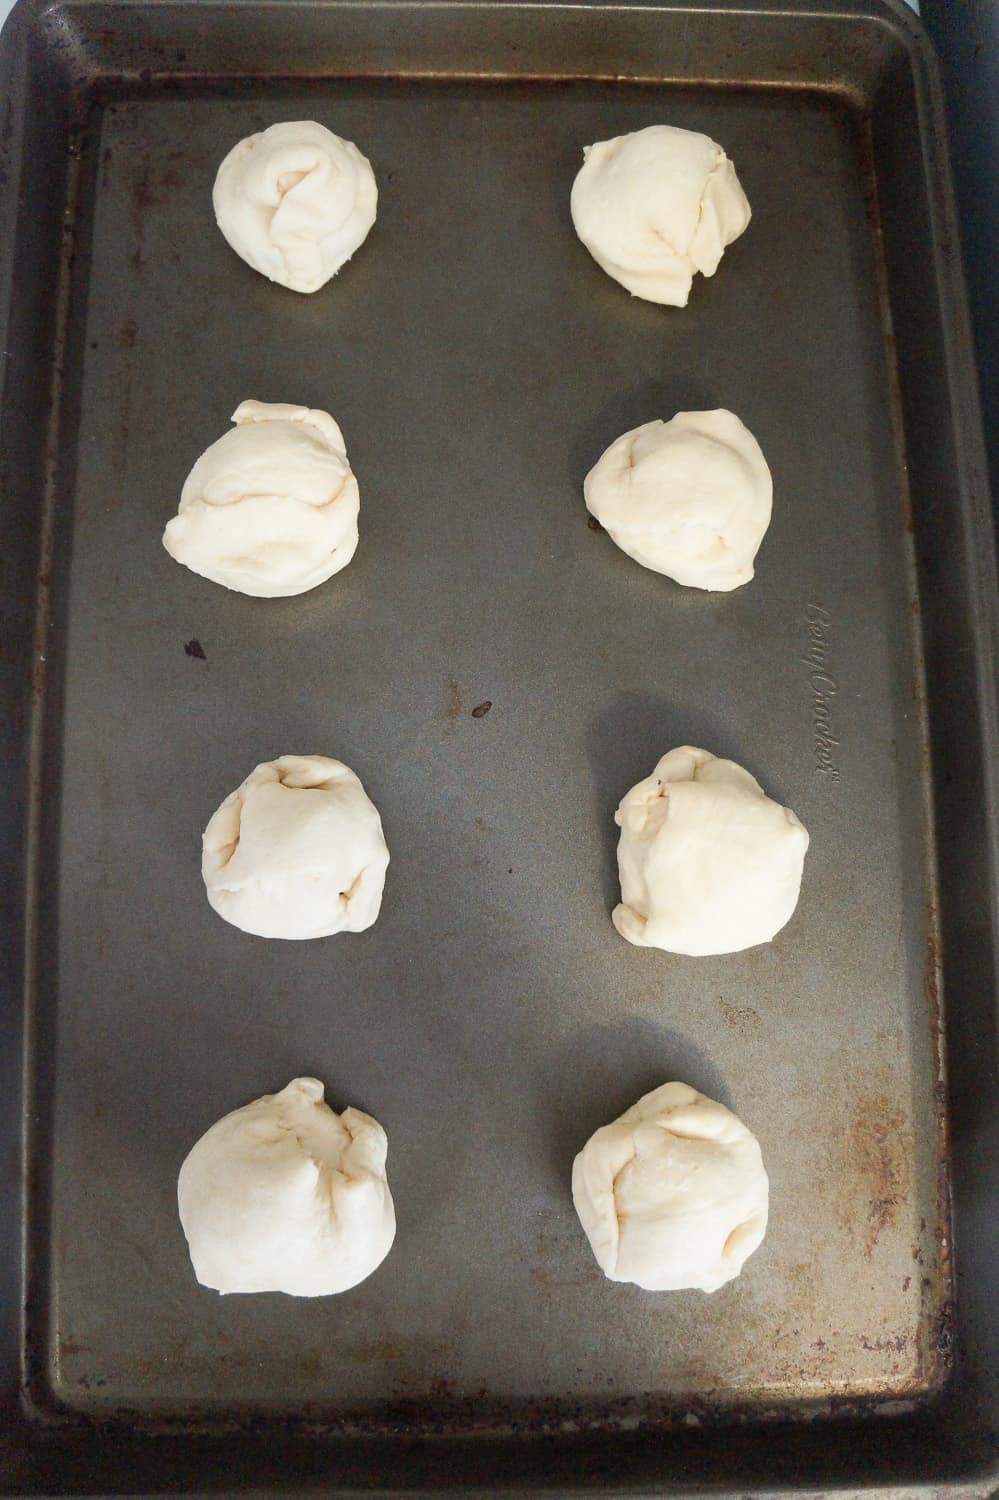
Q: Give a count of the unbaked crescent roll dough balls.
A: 8